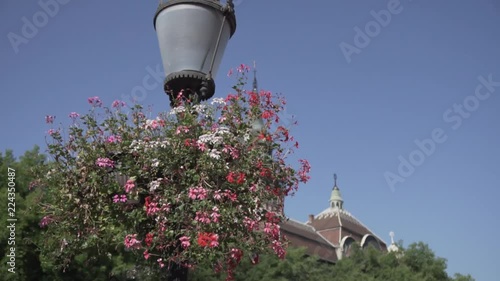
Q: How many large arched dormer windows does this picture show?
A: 2